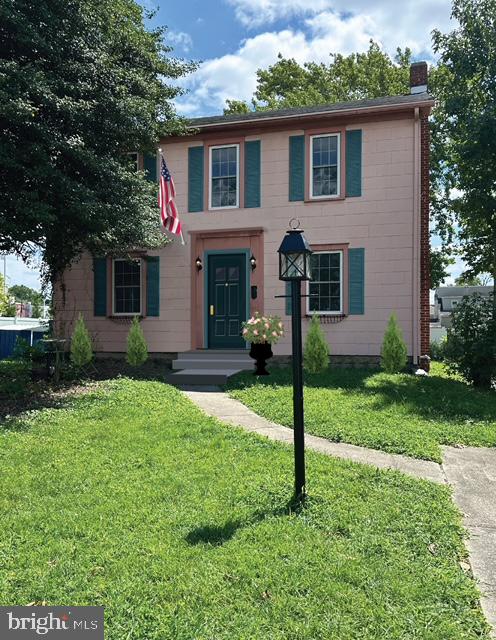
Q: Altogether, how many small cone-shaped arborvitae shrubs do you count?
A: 4